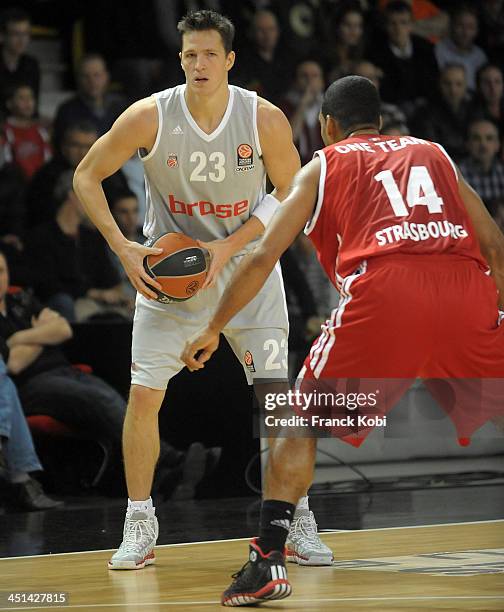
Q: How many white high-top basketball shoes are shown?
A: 2